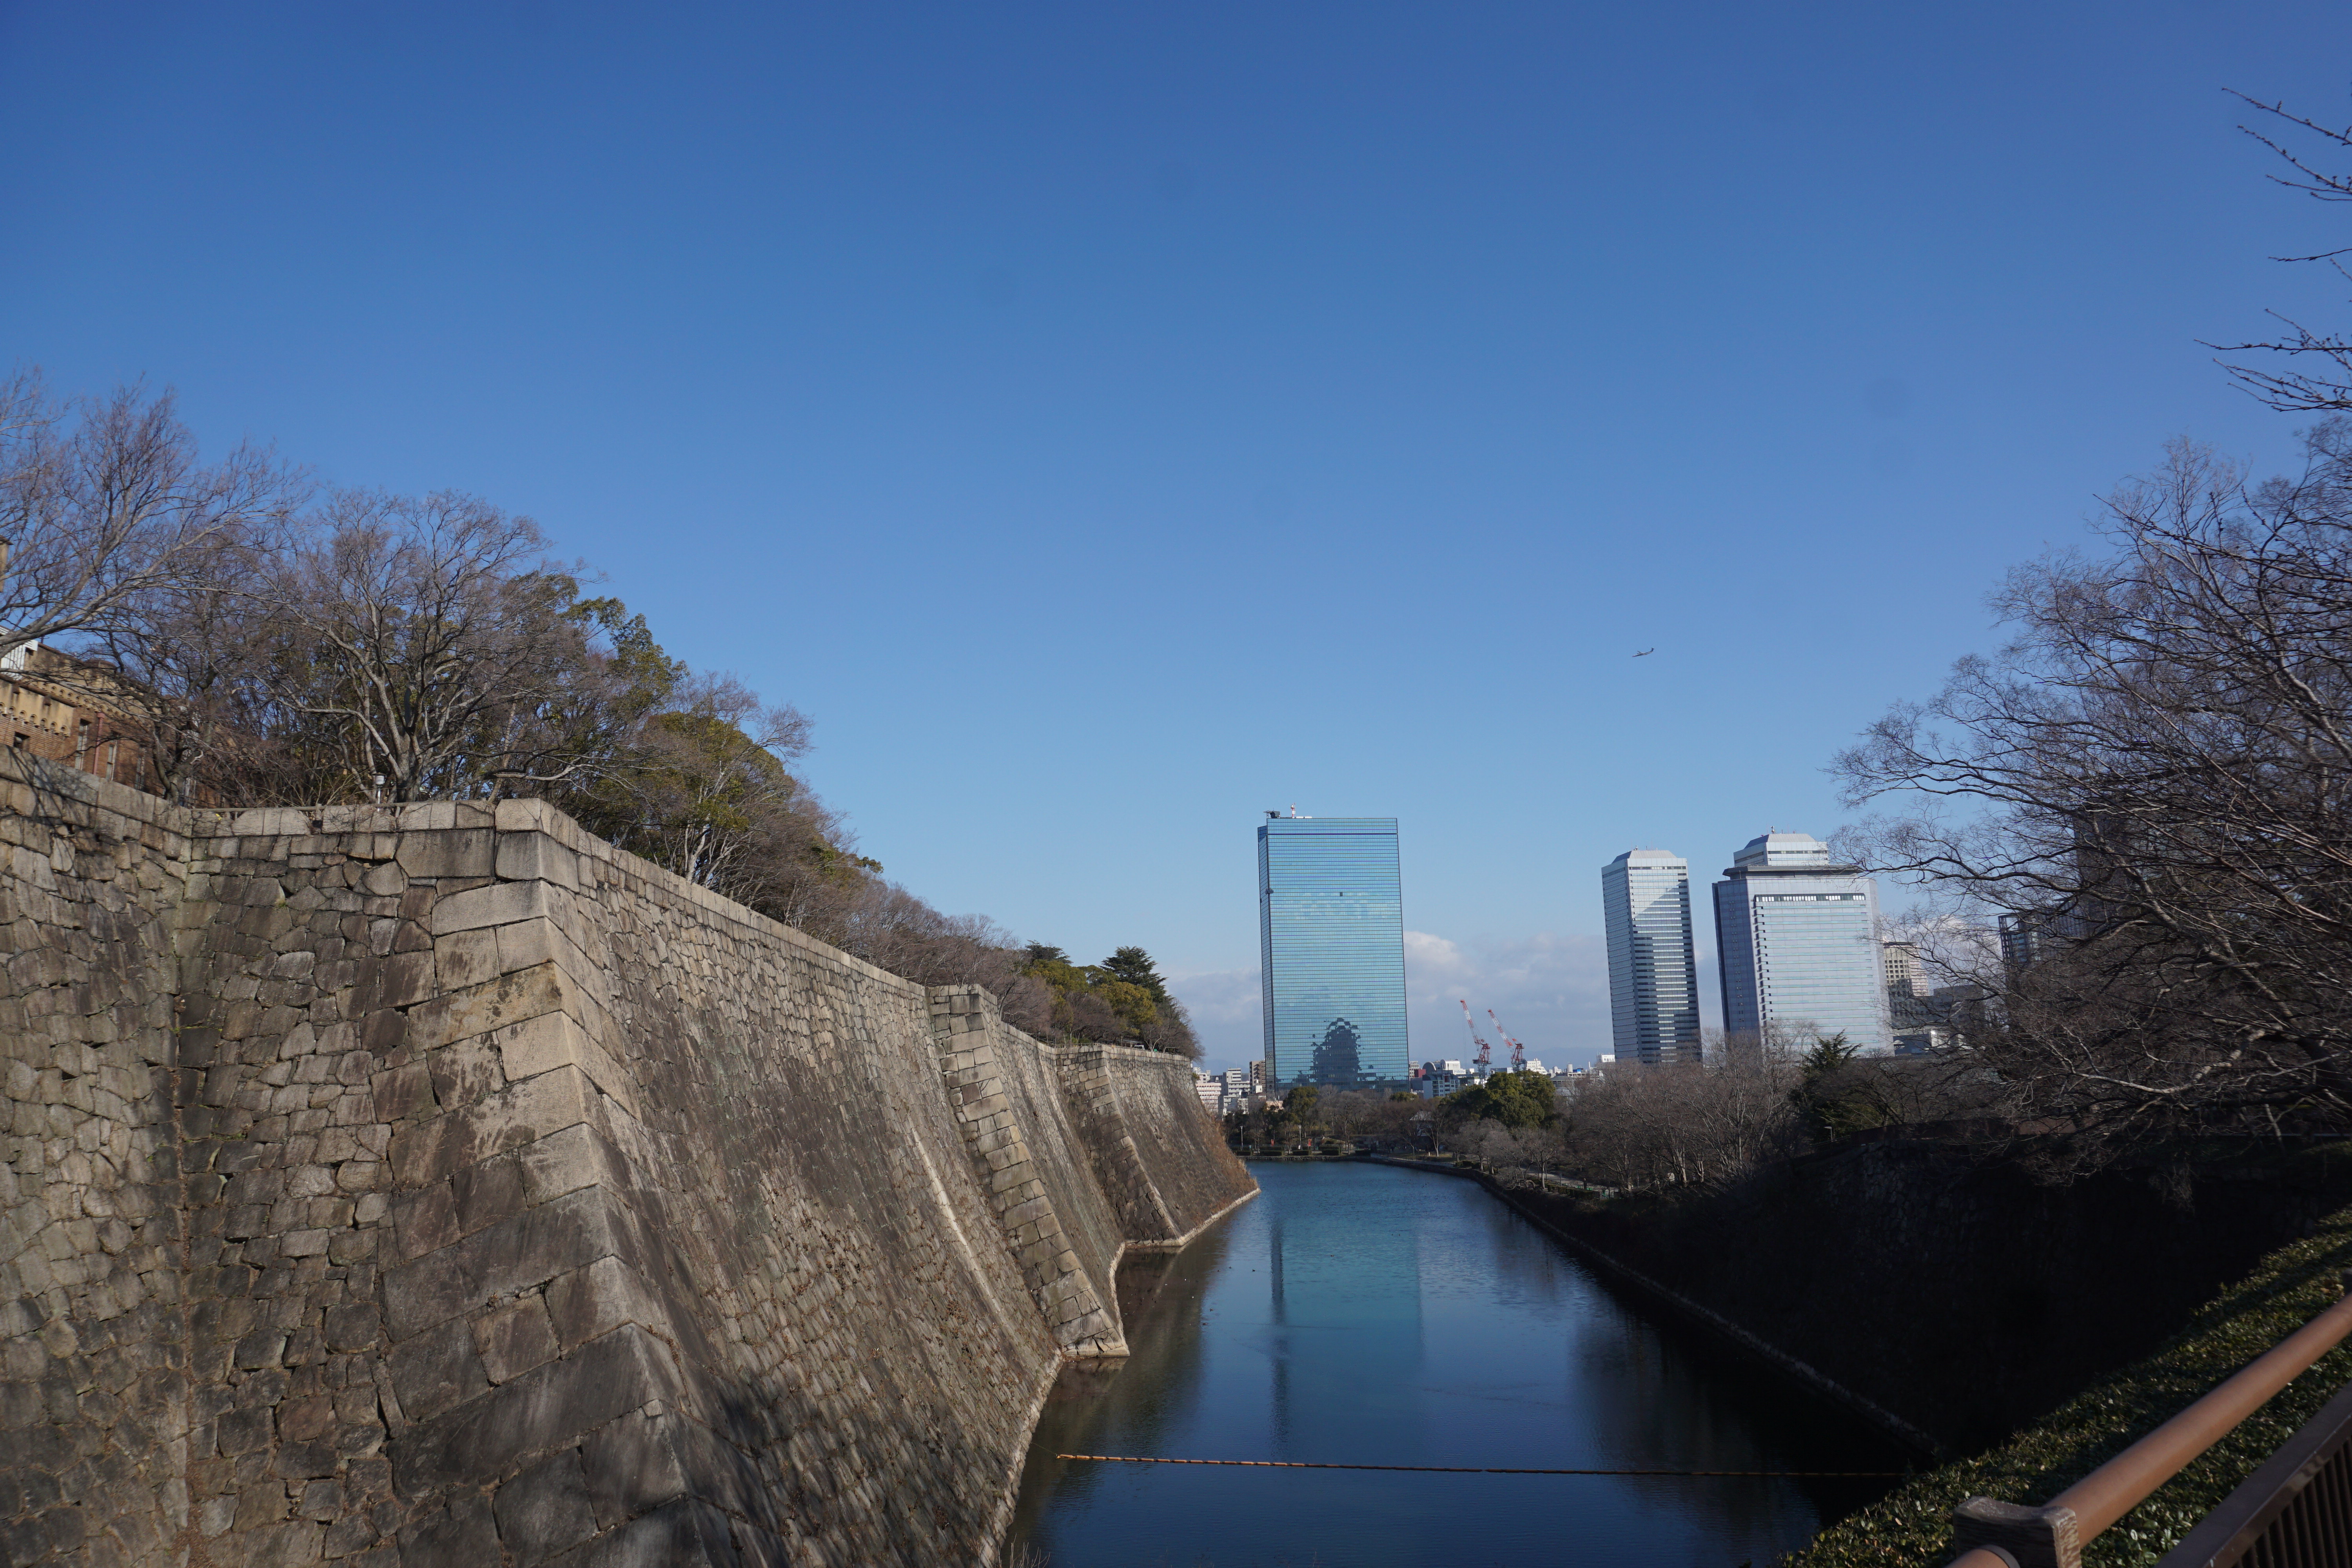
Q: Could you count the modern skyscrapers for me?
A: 3